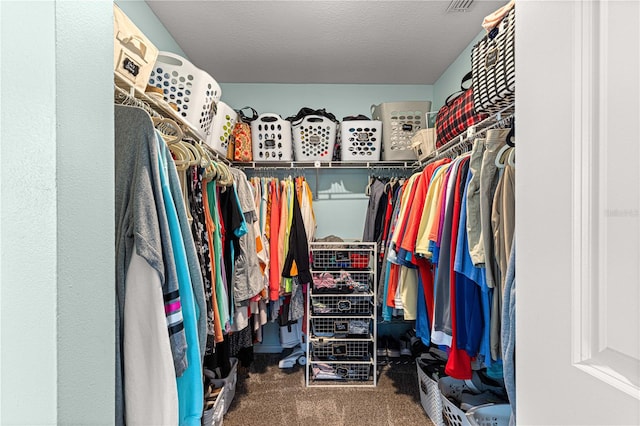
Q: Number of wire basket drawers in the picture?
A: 6